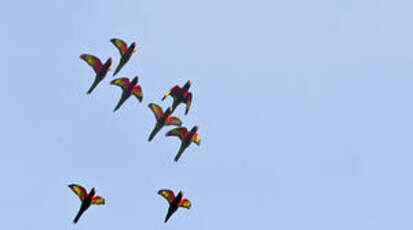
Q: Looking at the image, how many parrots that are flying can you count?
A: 8